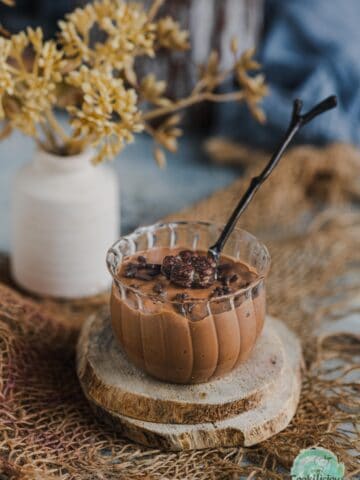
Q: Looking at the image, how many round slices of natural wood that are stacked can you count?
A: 2